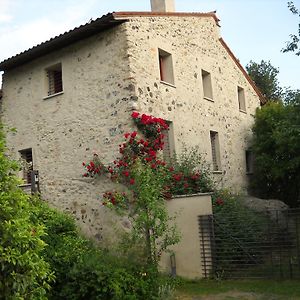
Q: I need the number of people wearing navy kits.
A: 0